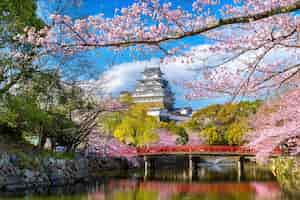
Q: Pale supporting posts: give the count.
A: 3